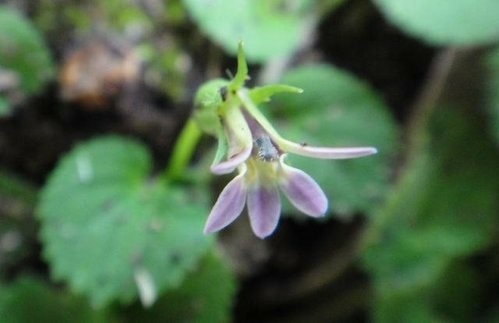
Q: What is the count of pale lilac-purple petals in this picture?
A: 5